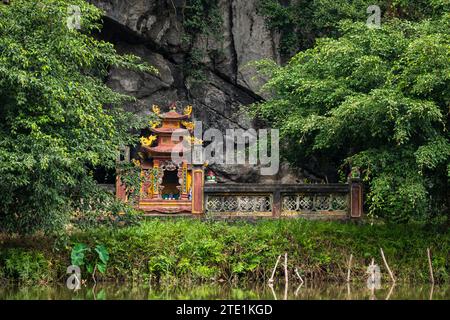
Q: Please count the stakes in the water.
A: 7